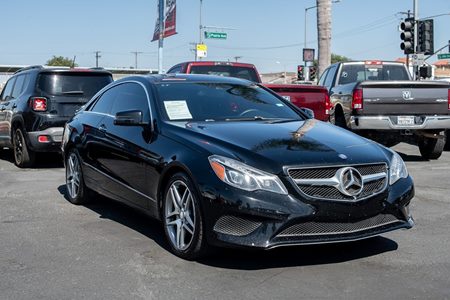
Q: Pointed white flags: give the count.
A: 0